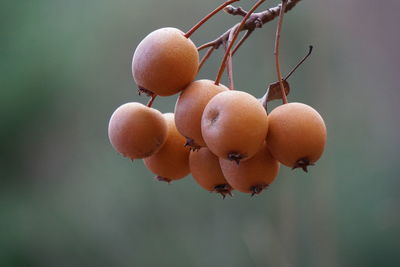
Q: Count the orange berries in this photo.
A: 8